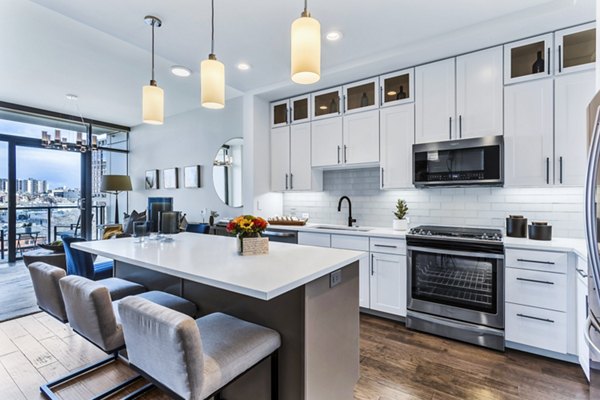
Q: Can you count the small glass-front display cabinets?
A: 7